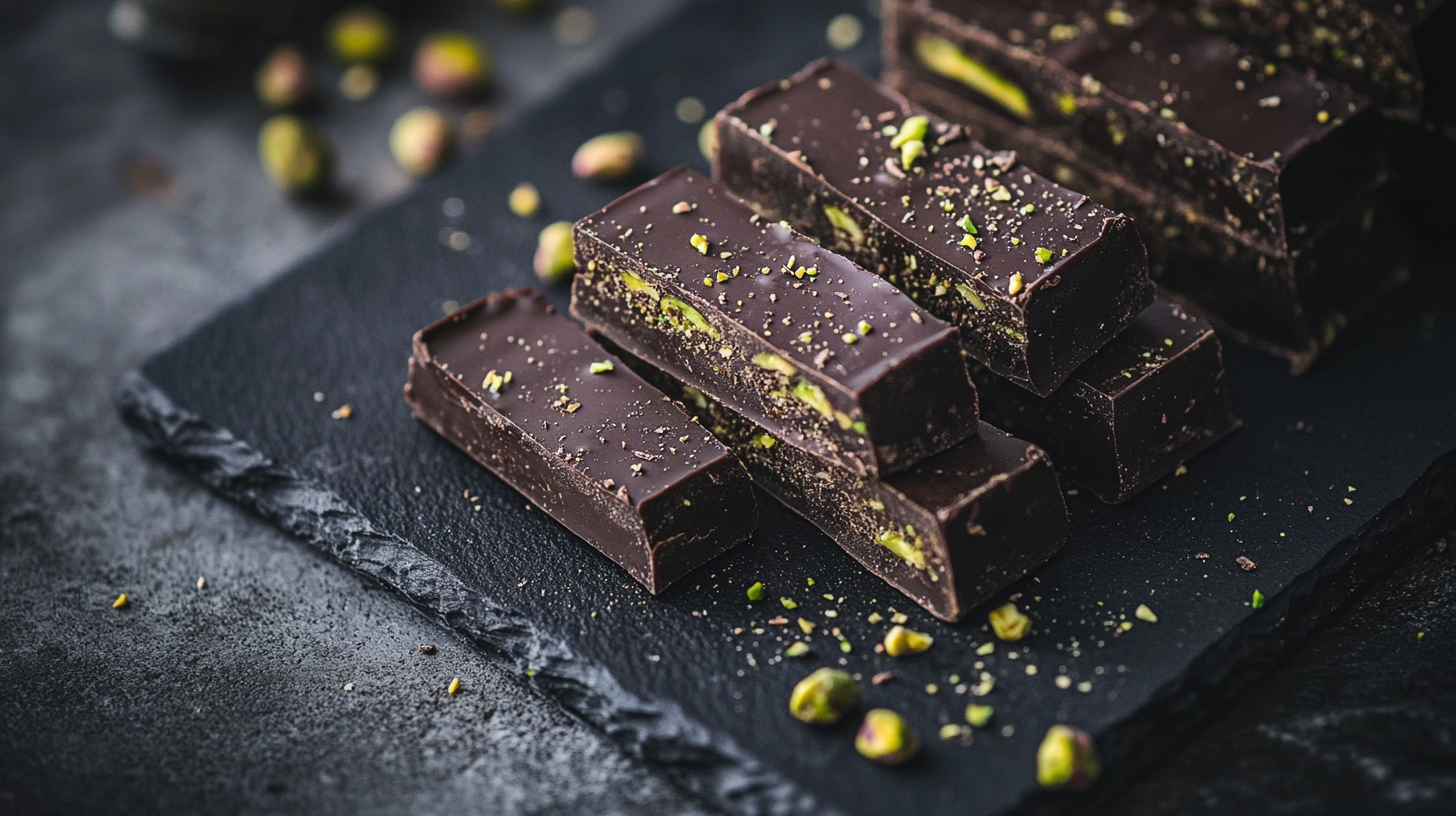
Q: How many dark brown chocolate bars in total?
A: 8